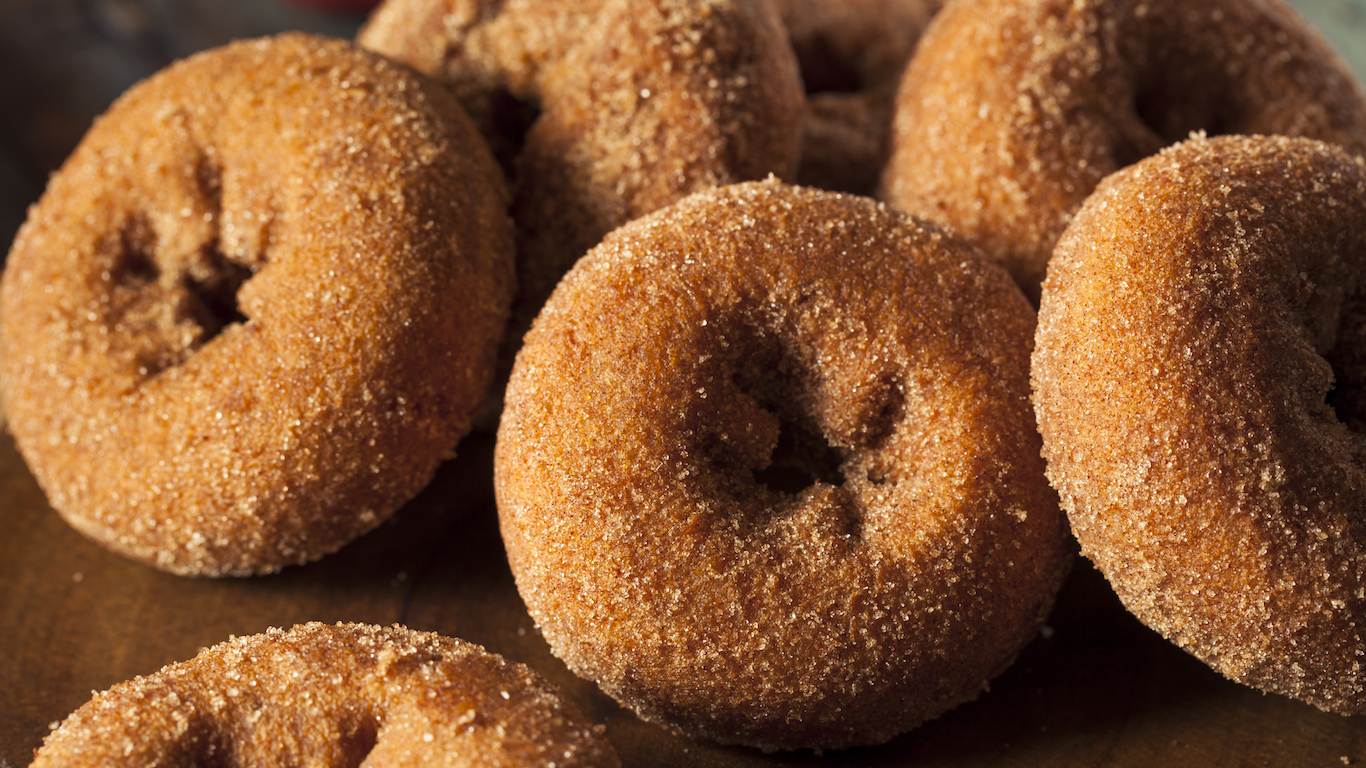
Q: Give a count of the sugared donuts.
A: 7